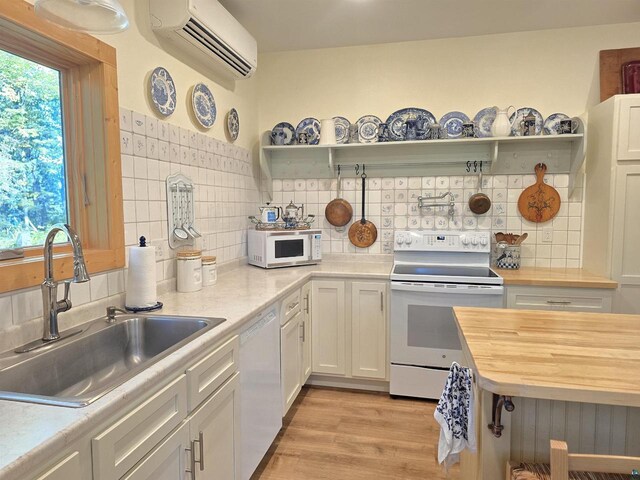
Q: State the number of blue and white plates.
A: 12